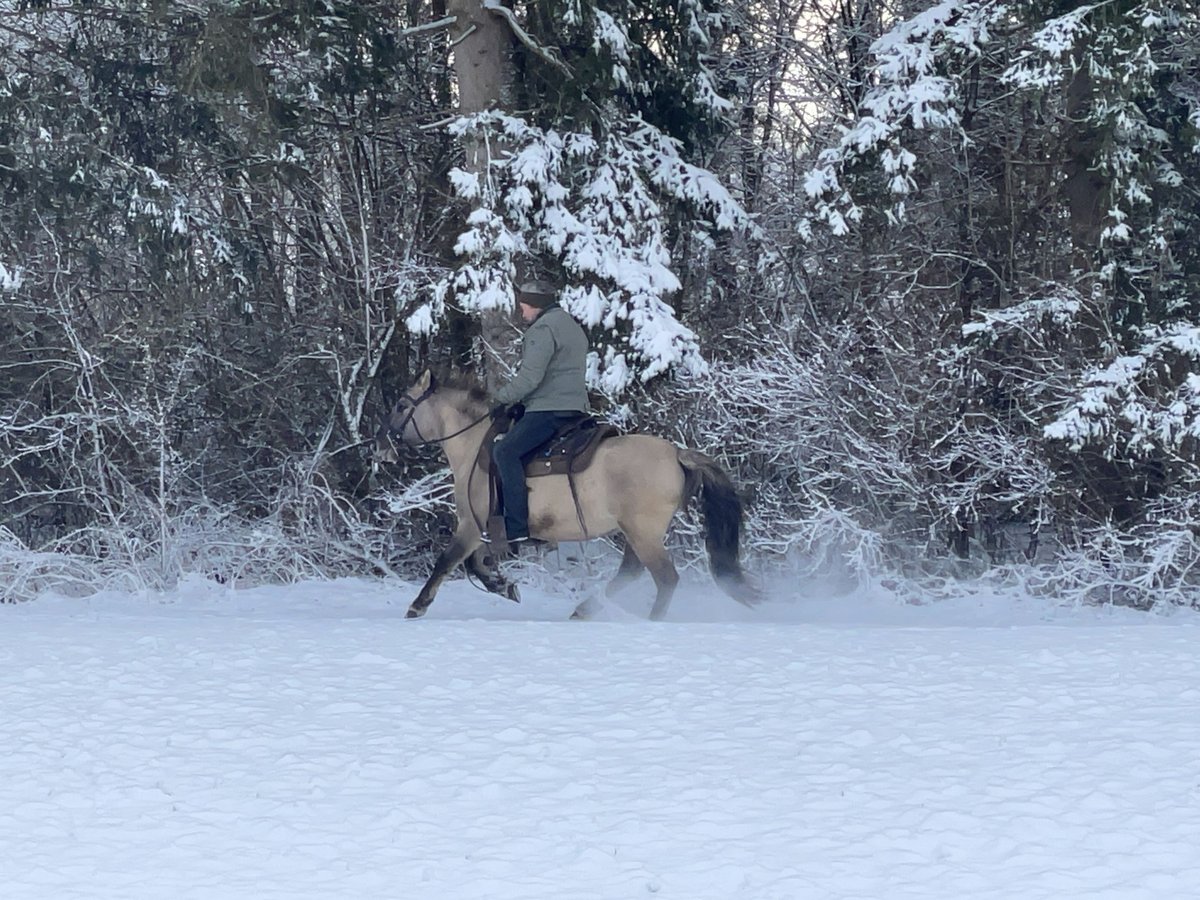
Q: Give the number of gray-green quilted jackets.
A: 1